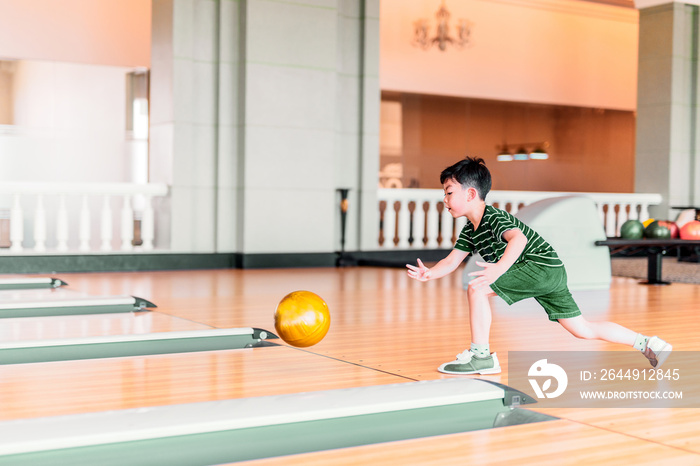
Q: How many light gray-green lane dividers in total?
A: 4